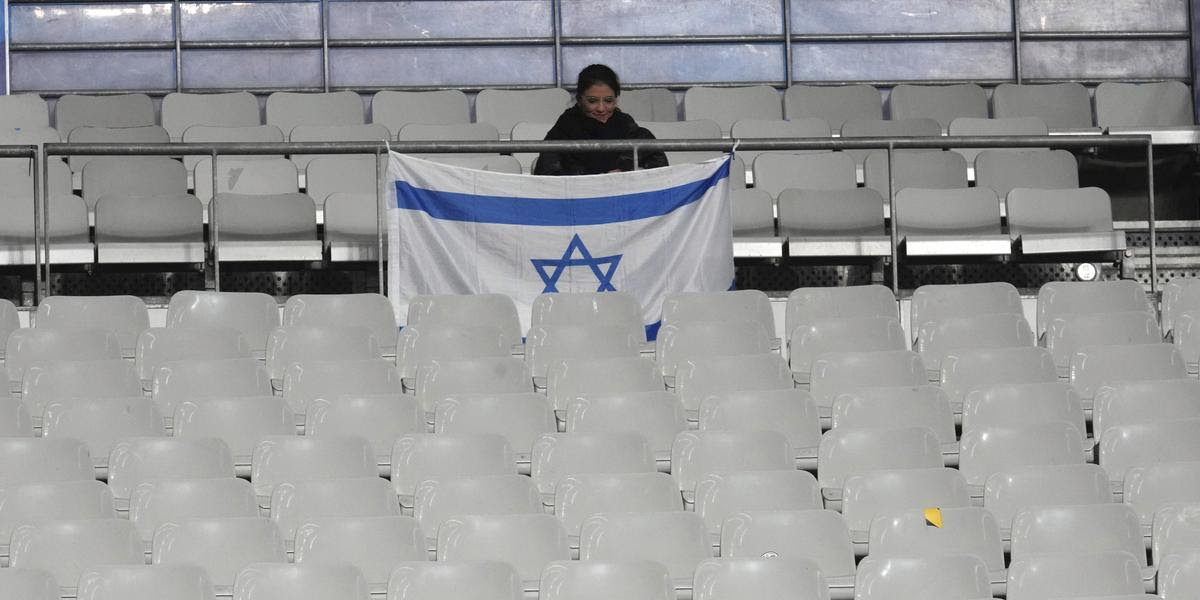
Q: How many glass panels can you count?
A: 12